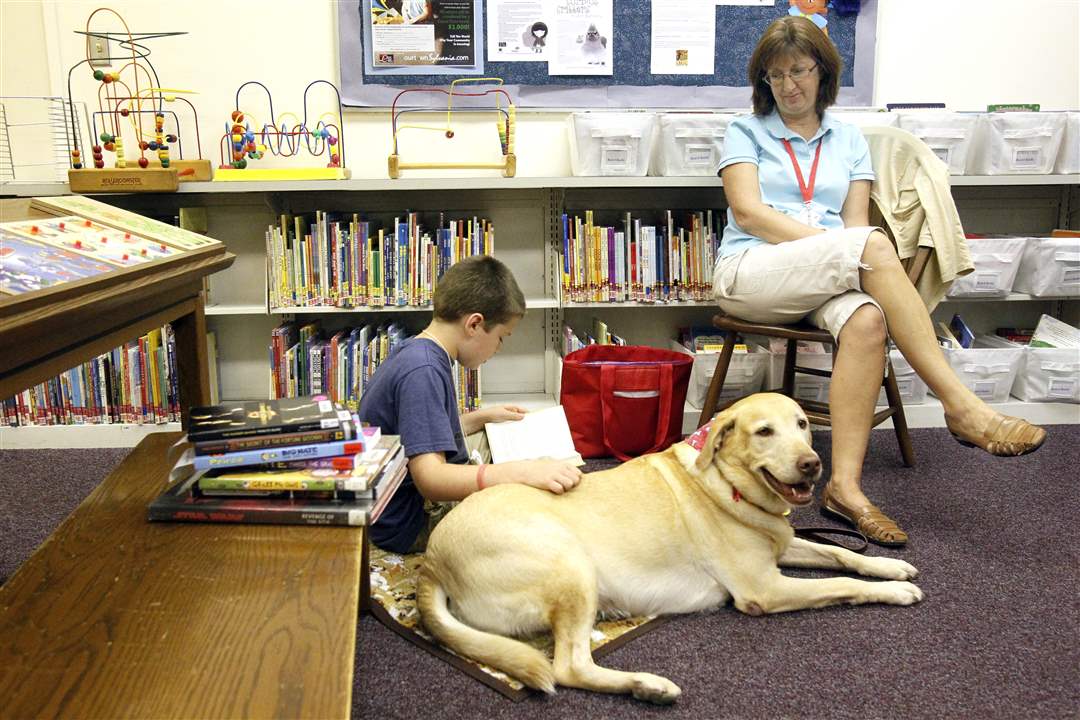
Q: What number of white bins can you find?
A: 13